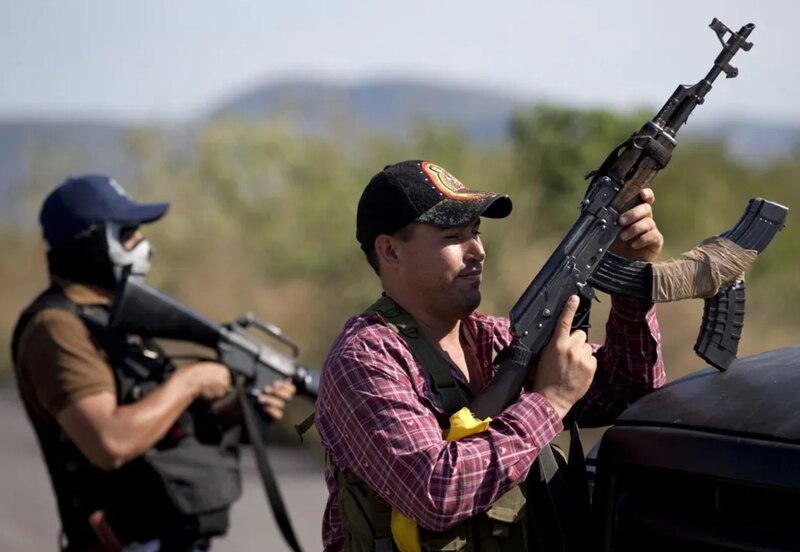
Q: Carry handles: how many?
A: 1